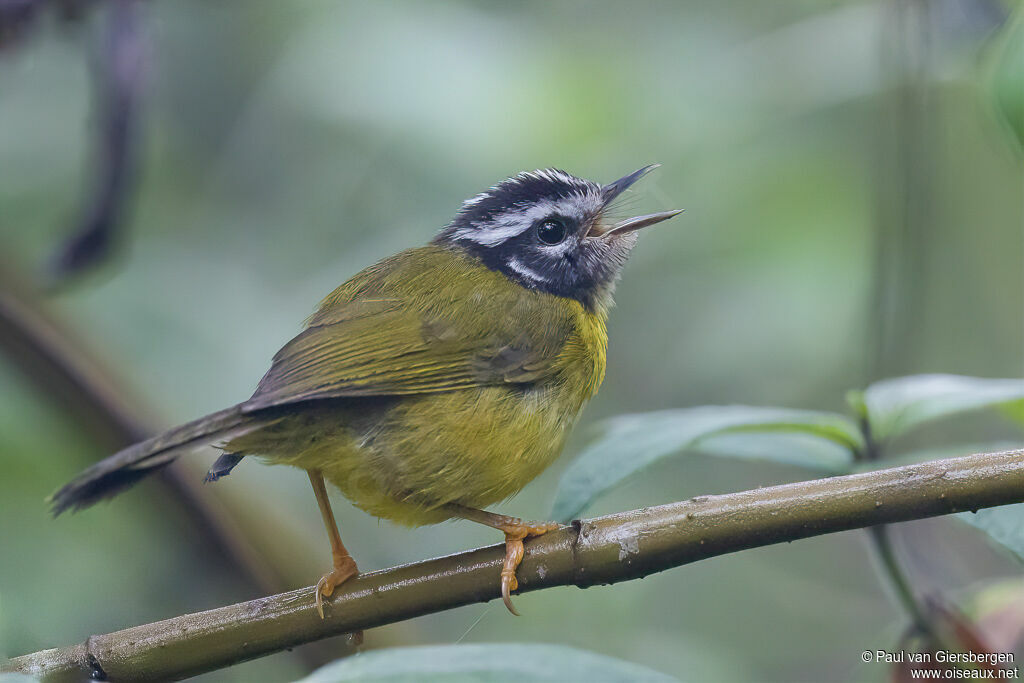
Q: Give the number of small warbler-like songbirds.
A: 1